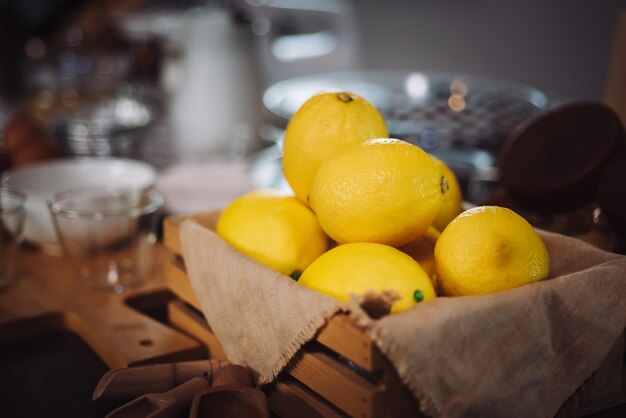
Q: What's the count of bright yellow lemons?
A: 7